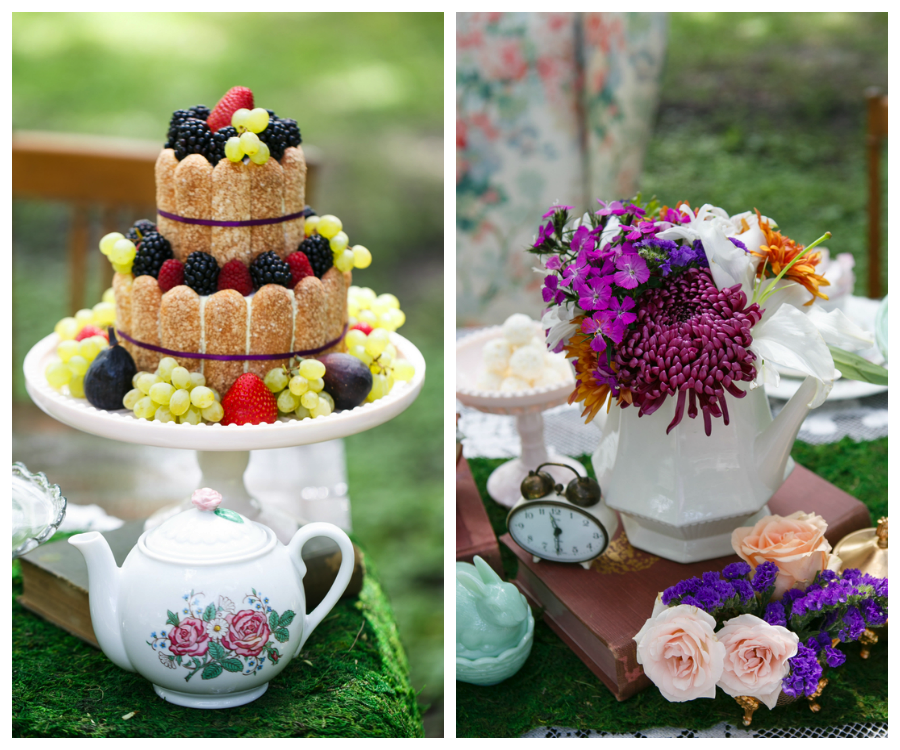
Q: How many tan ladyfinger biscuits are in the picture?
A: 13